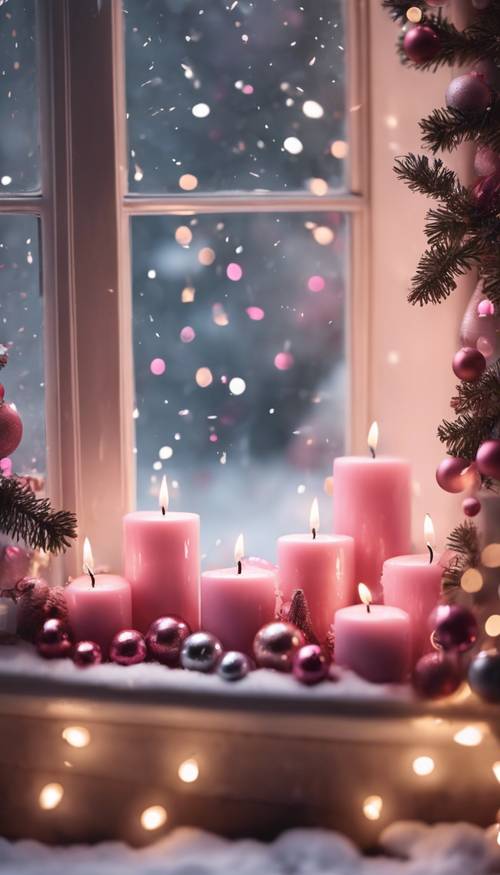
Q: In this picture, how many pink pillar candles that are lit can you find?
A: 7